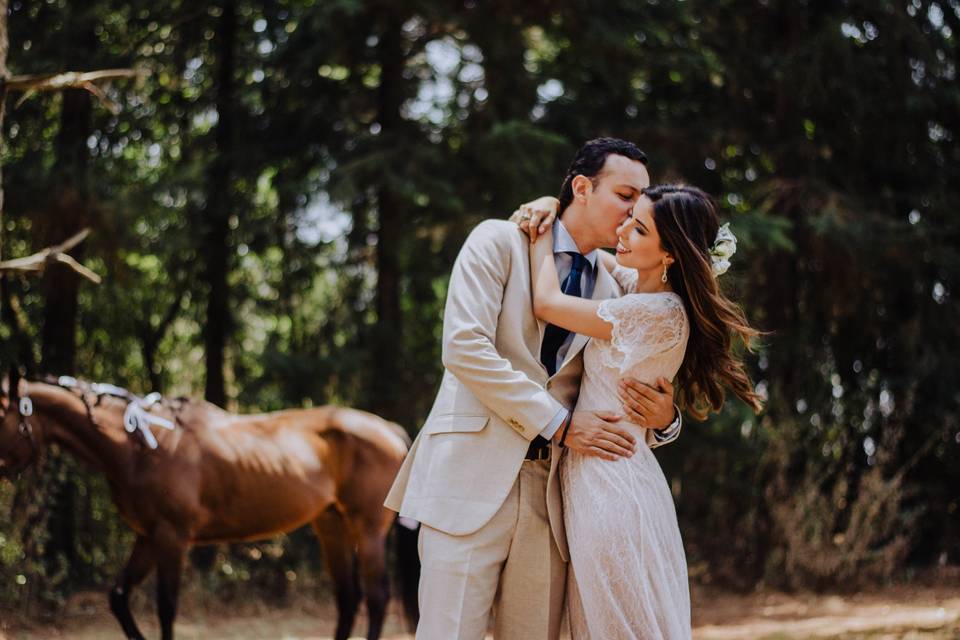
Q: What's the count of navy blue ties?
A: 1